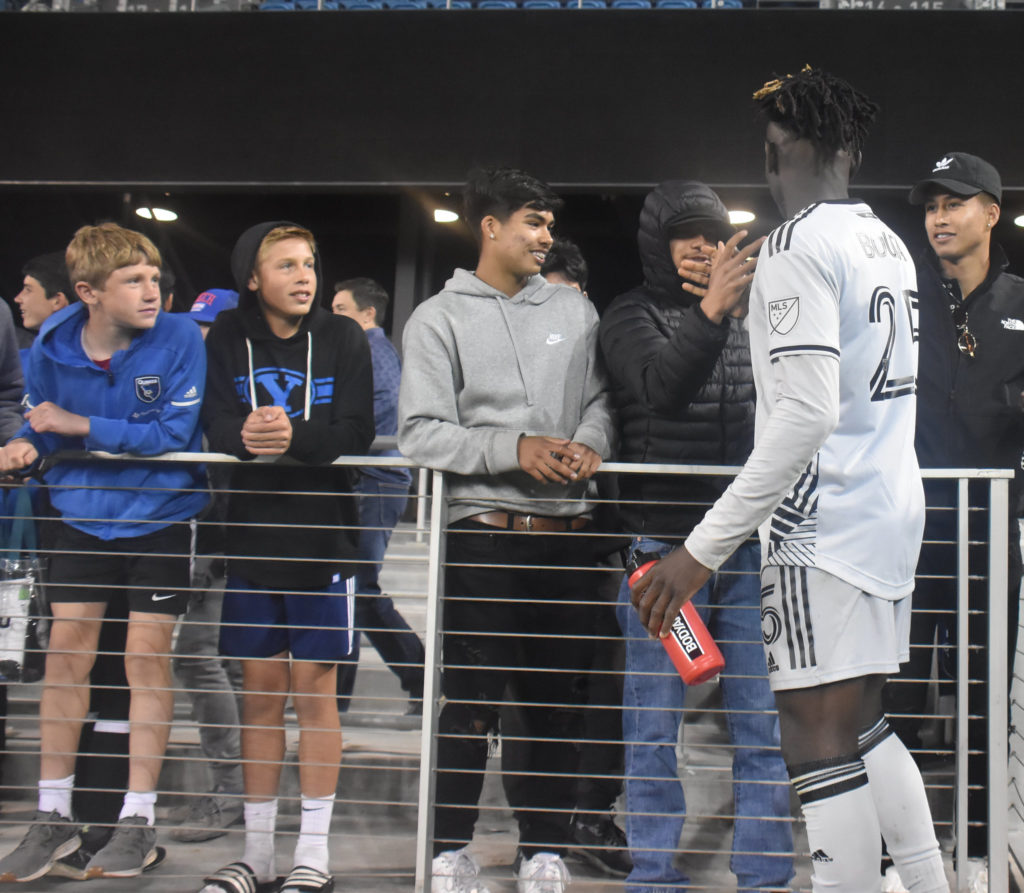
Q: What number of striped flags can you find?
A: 0